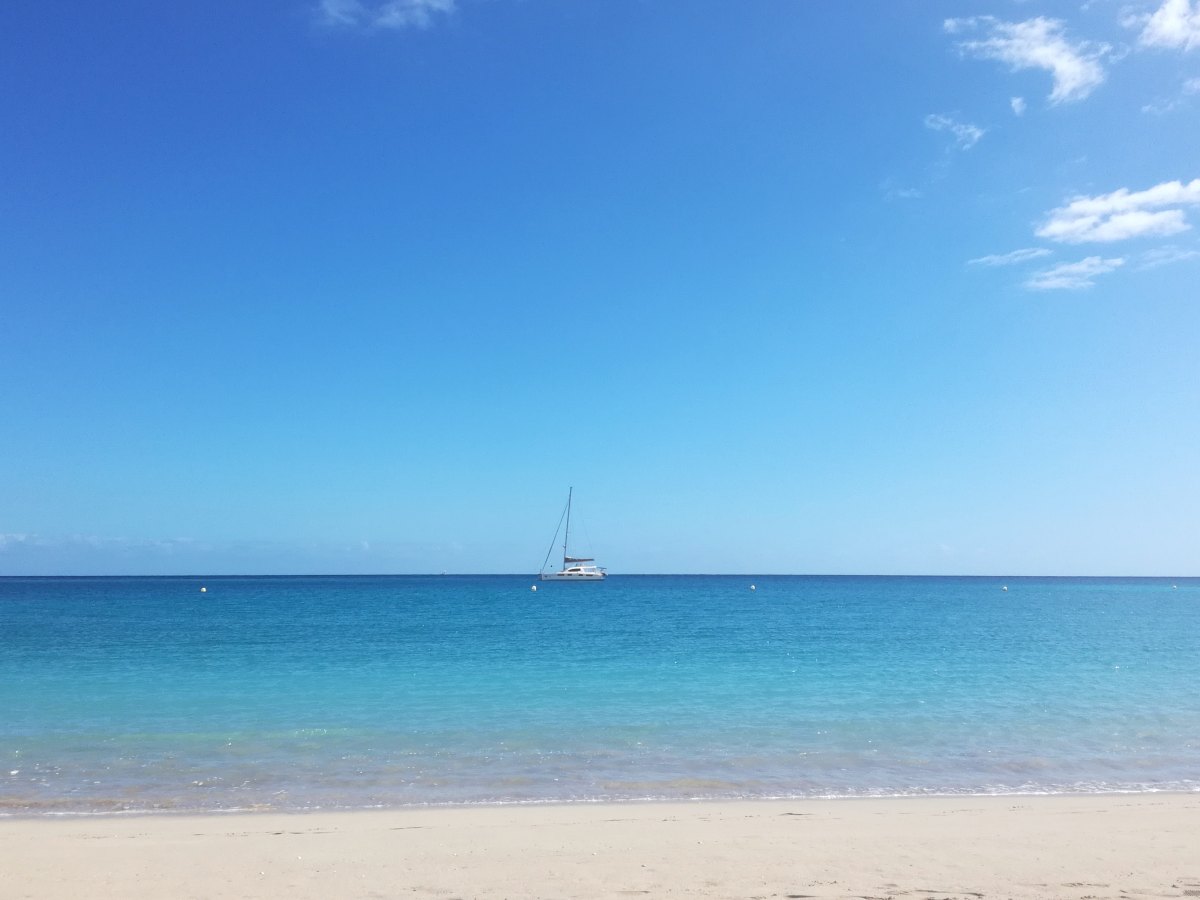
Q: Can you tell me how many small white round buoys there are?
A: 5